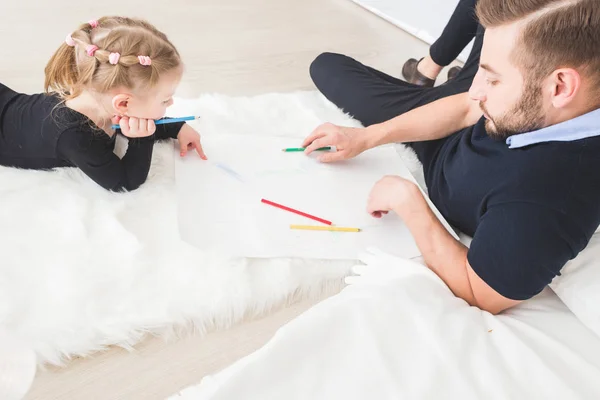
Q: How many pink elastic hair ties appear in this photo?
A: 5